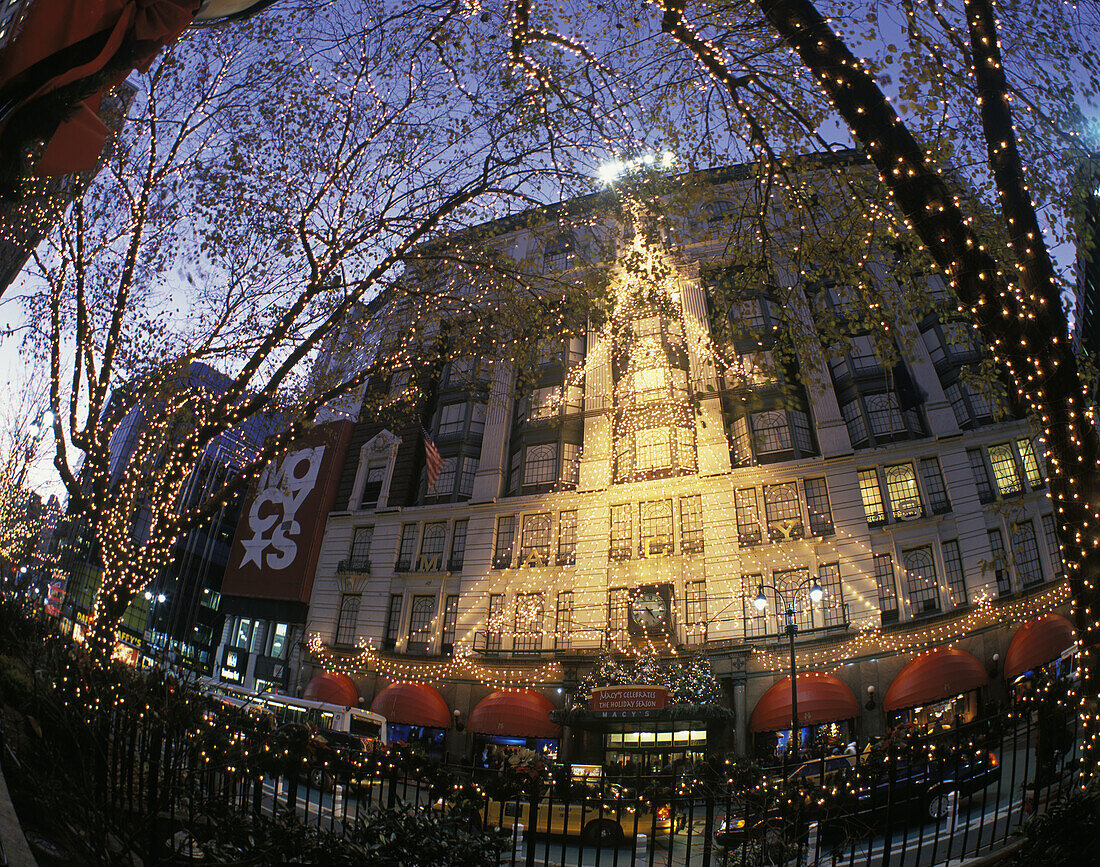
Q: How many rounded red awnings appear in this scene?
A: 6